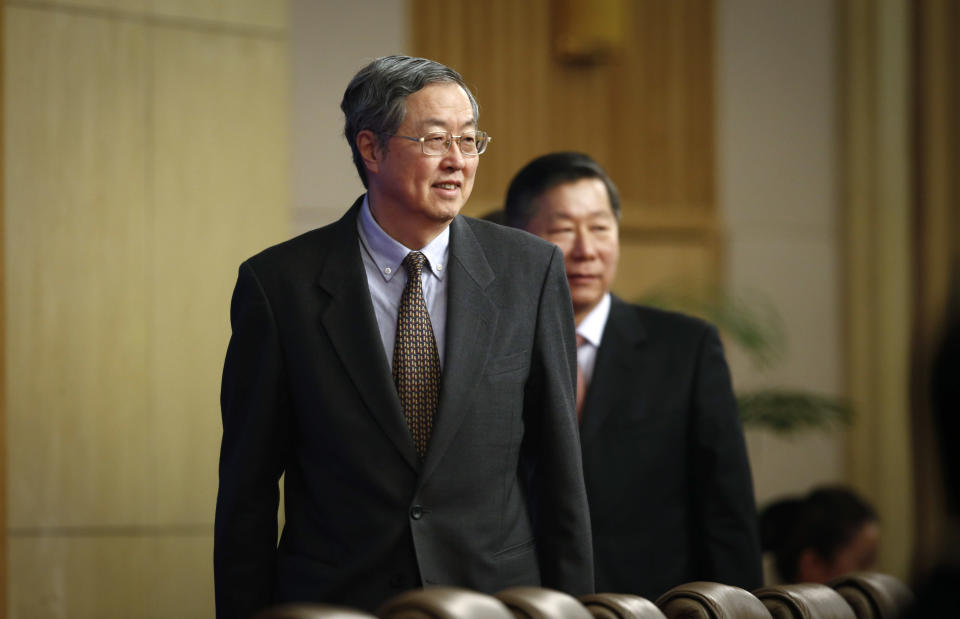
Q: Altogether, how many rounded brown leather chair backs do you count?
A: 7